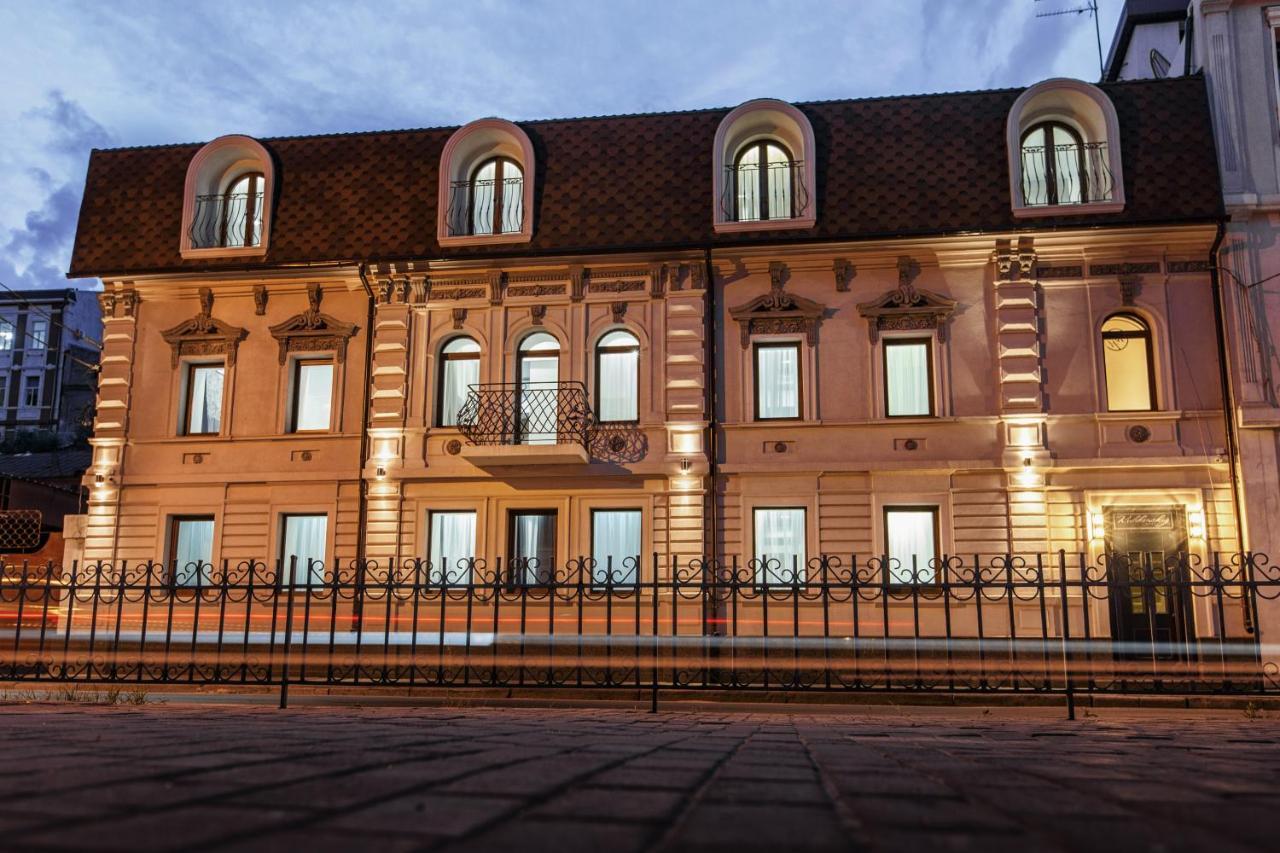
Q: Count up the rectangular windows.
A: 11